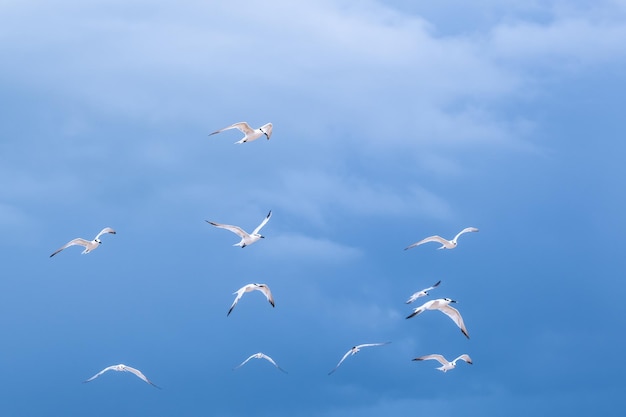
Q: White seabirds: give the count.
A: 11